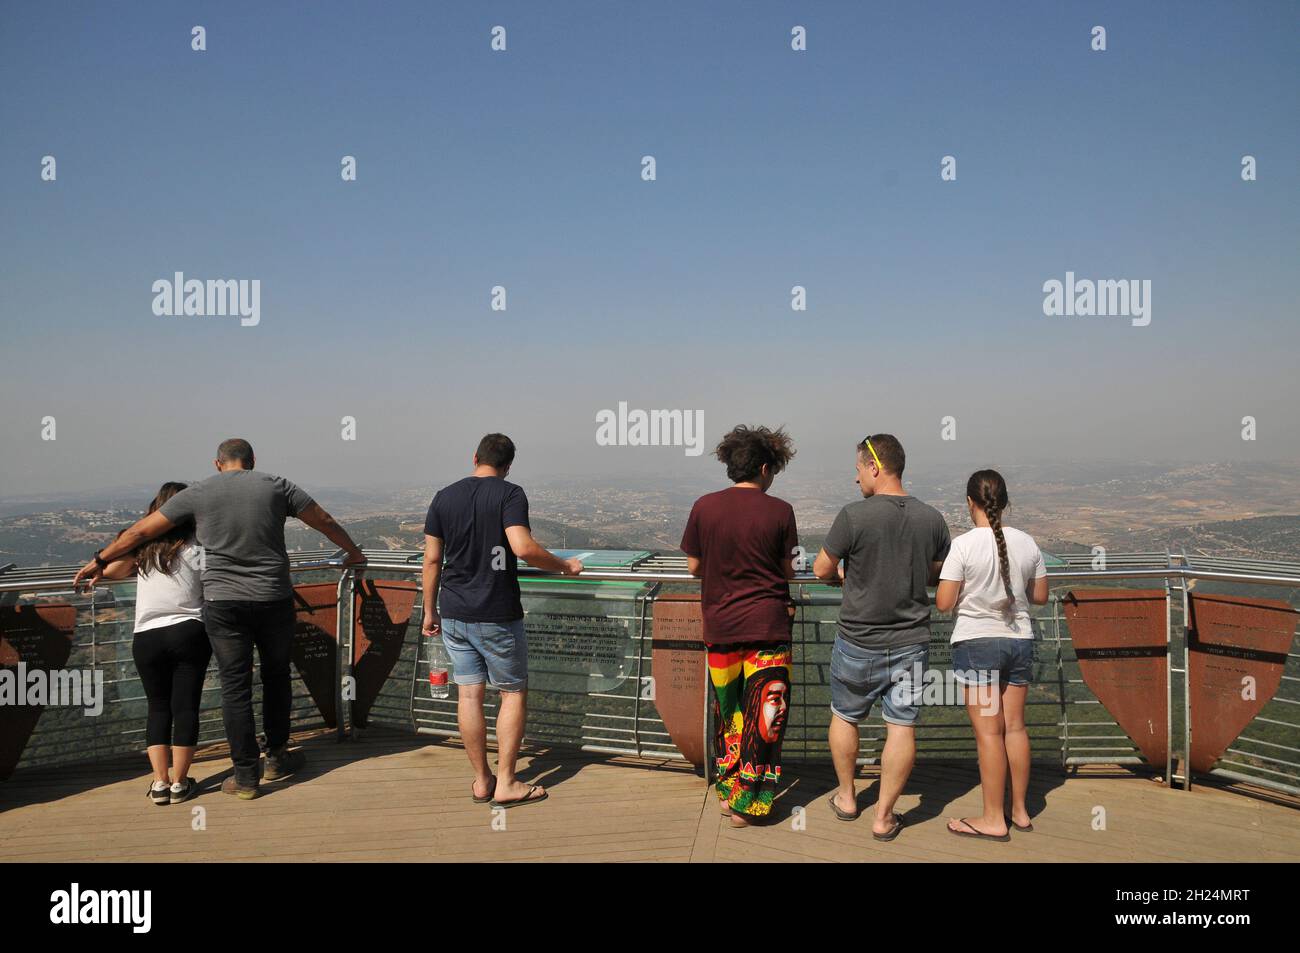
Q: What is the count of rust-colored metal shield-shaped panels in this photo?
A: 6